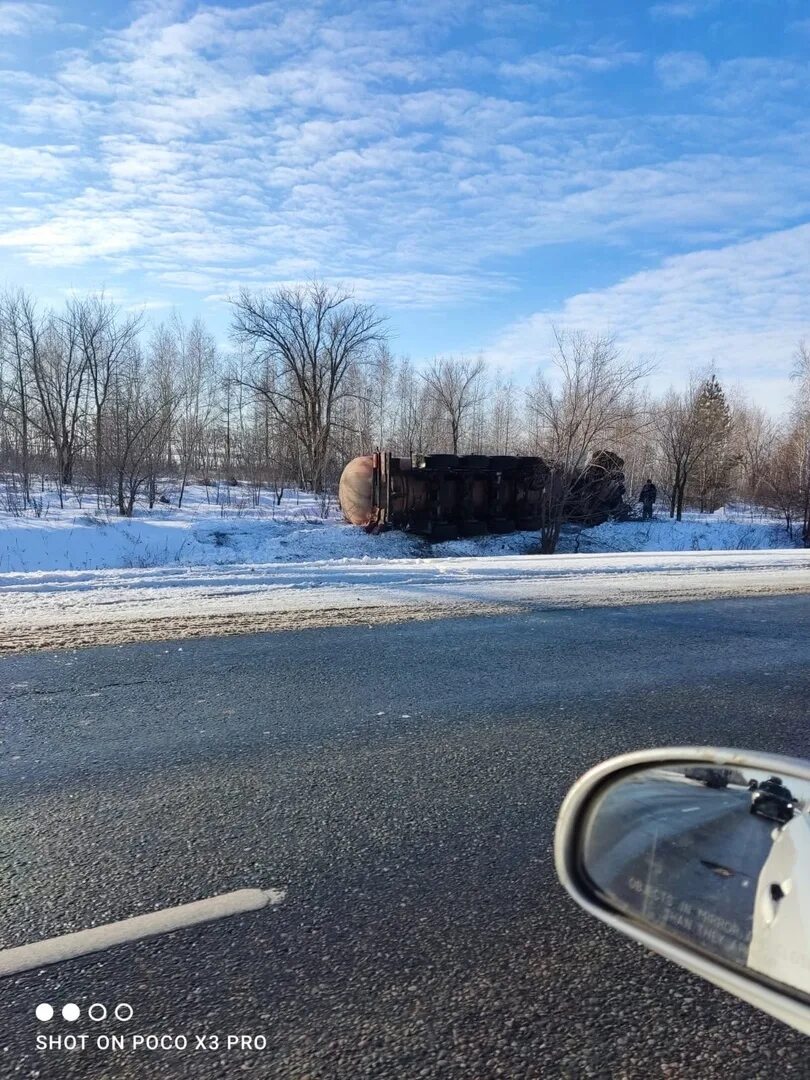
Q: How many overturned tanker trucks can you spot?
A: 1